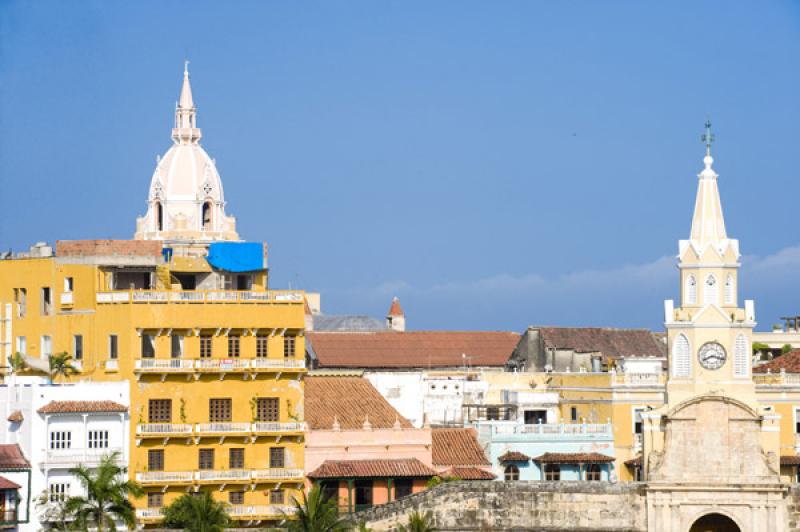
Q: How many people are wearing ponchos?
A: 0